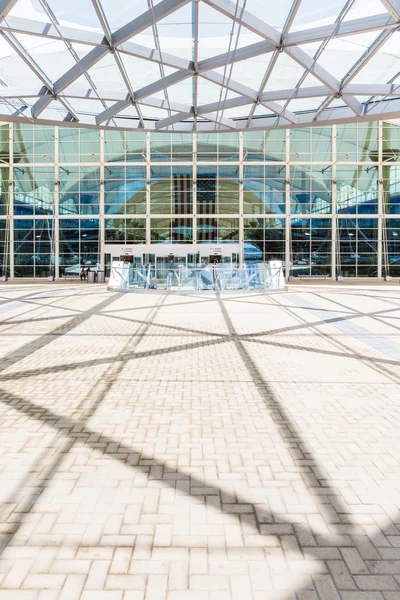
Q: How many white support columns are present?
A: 9